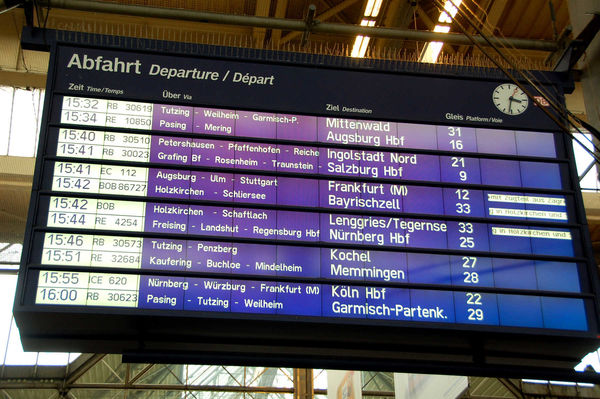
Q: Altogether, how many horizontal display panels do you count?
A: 6